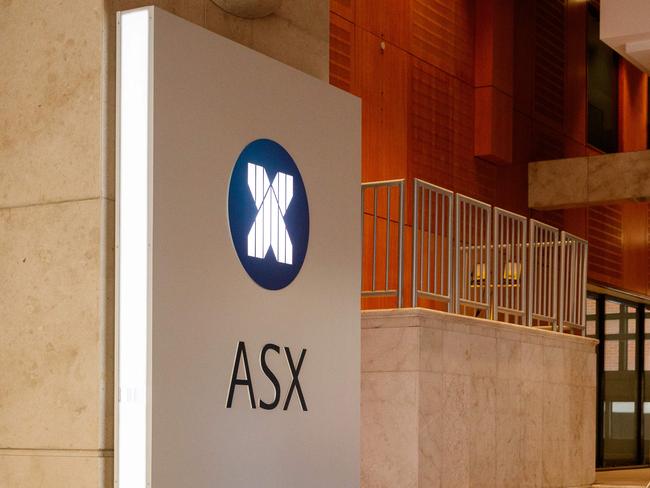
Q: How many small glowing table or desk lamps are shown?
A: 2